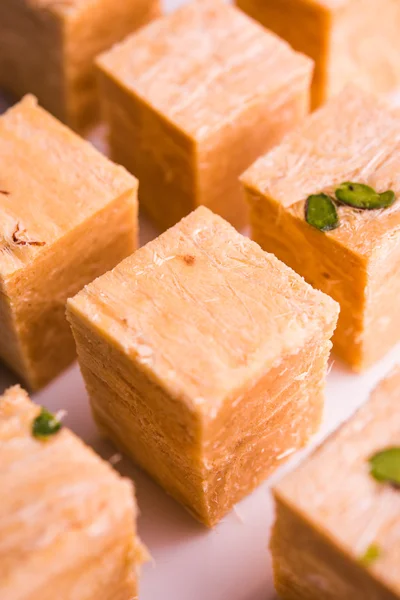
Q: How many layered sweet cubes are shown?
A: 8